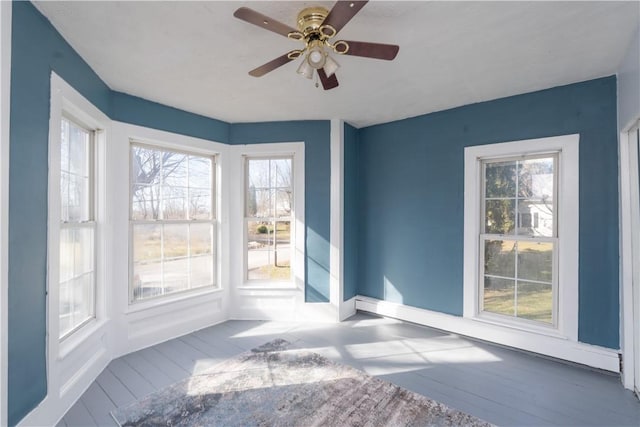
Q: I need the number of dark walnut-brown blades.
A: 5